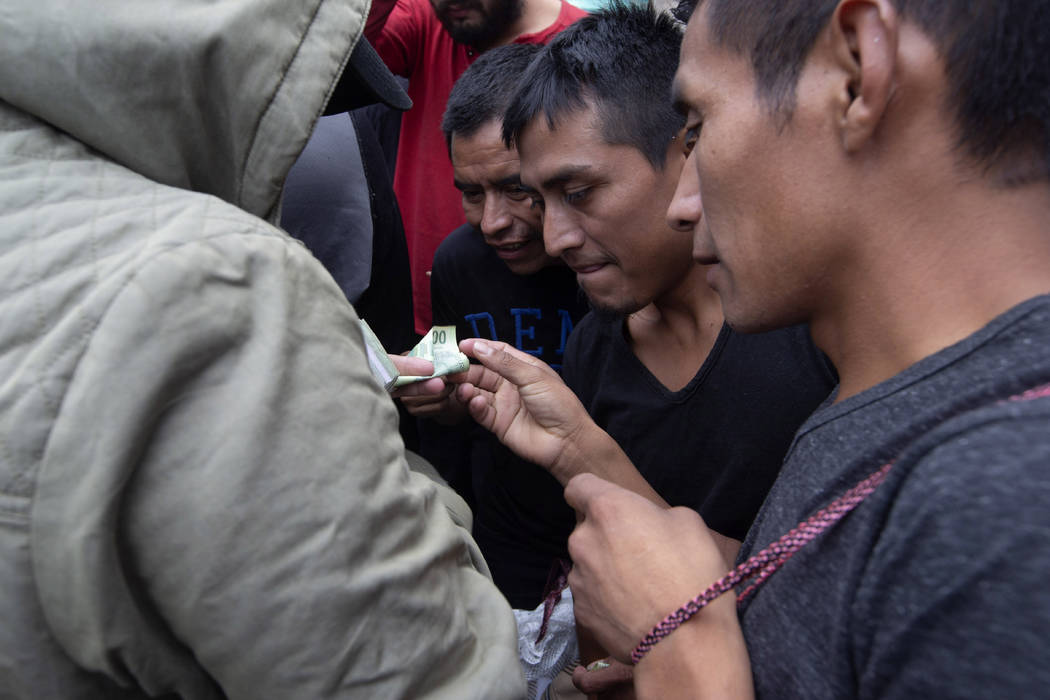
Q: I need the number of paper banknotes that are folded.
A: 1